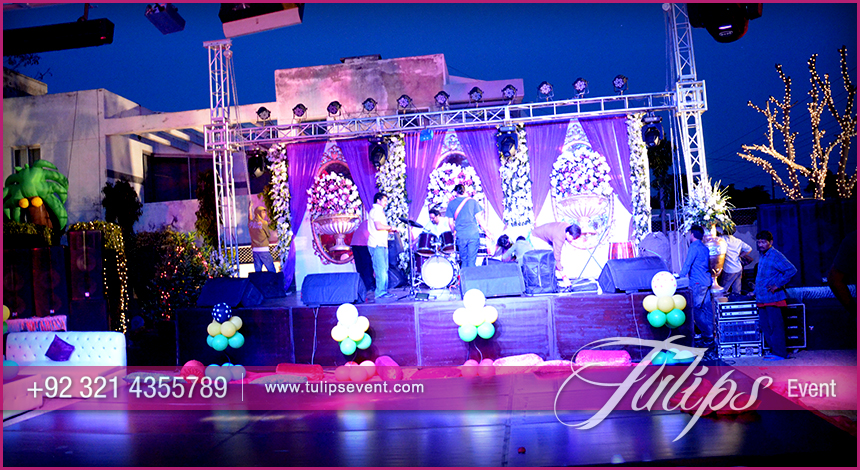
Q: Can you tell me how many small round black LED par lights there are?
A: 11